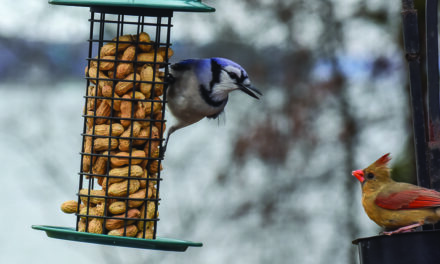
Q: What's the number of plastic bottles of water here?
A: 0